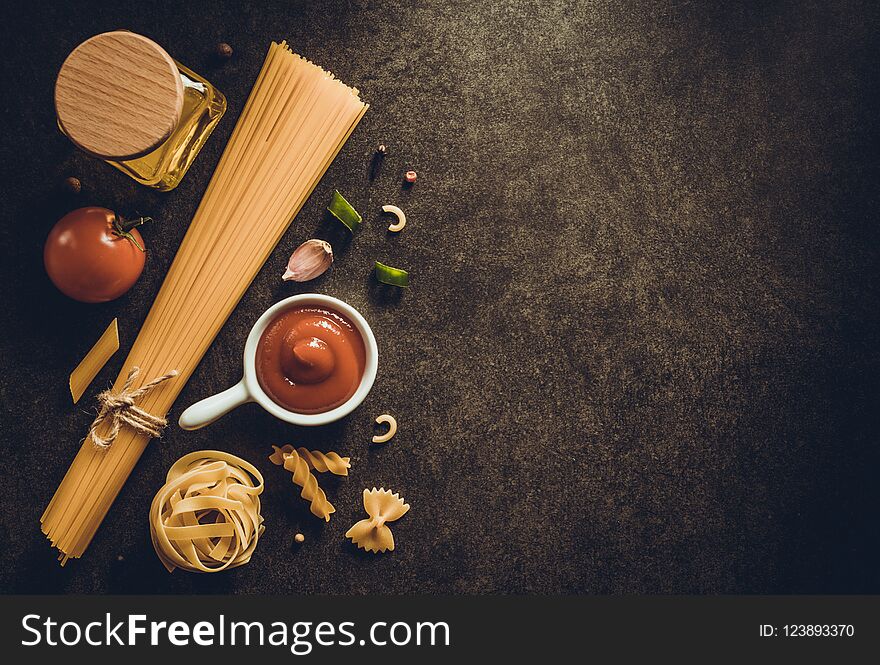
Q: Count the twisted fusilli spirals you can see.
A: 2